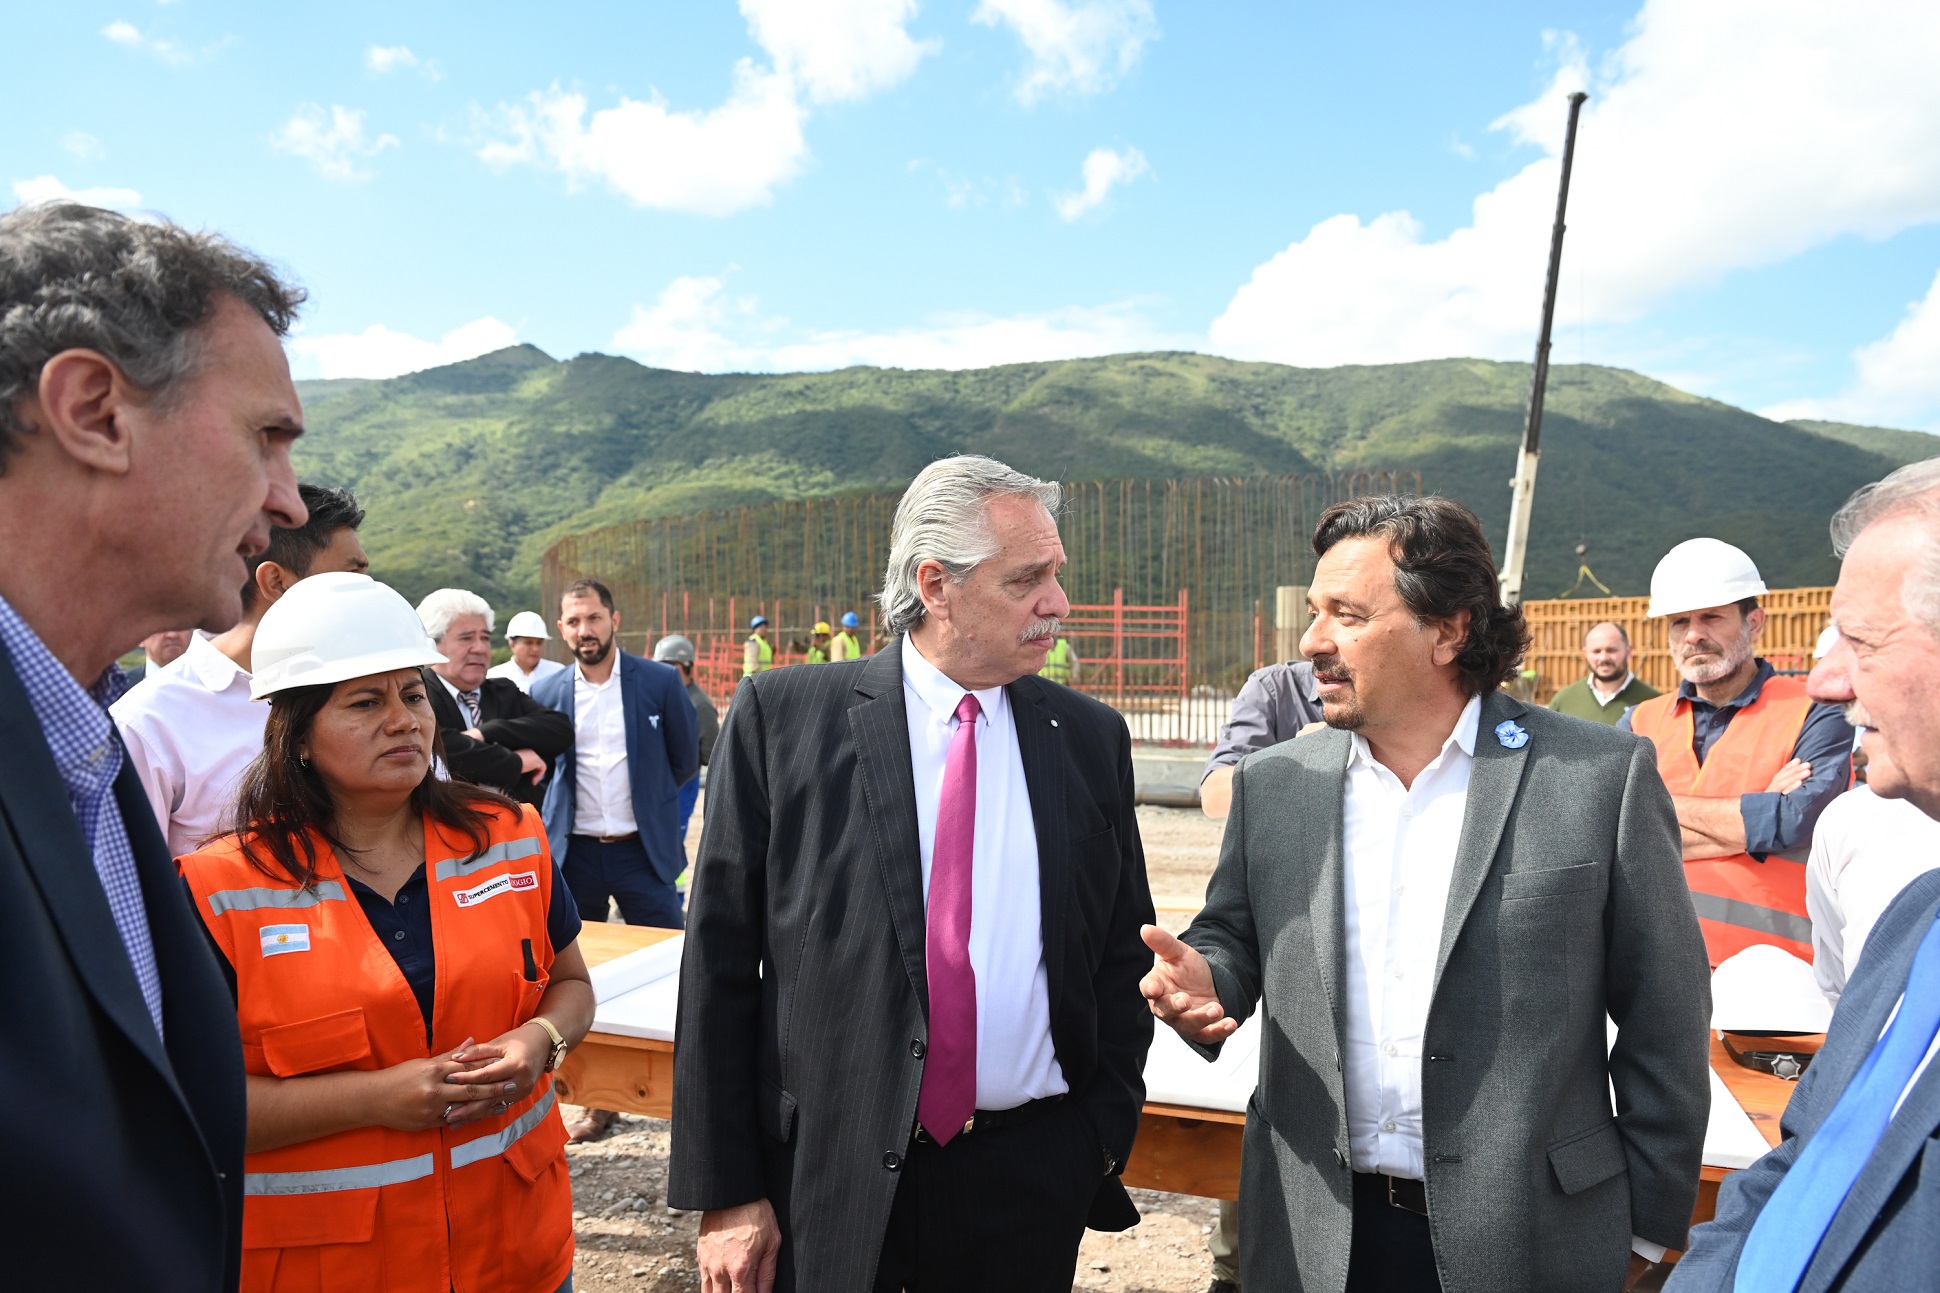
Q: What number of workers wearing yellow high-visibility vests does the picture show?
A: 4